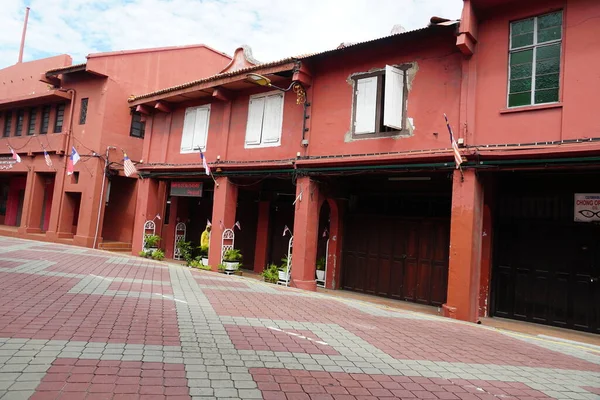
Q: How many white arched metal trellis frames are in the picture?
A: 5